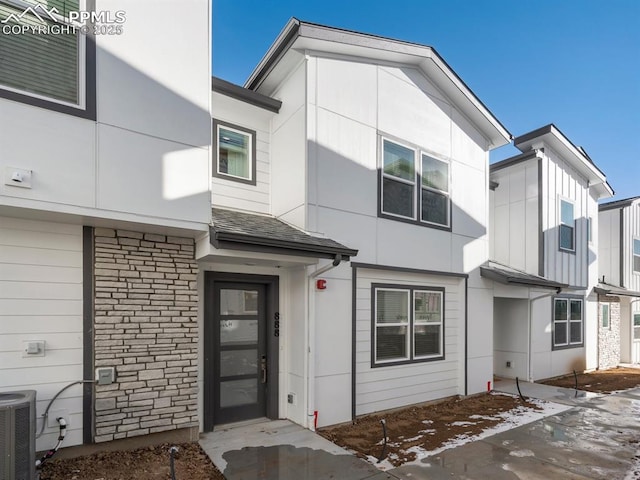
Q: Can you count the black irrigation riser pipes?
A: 4